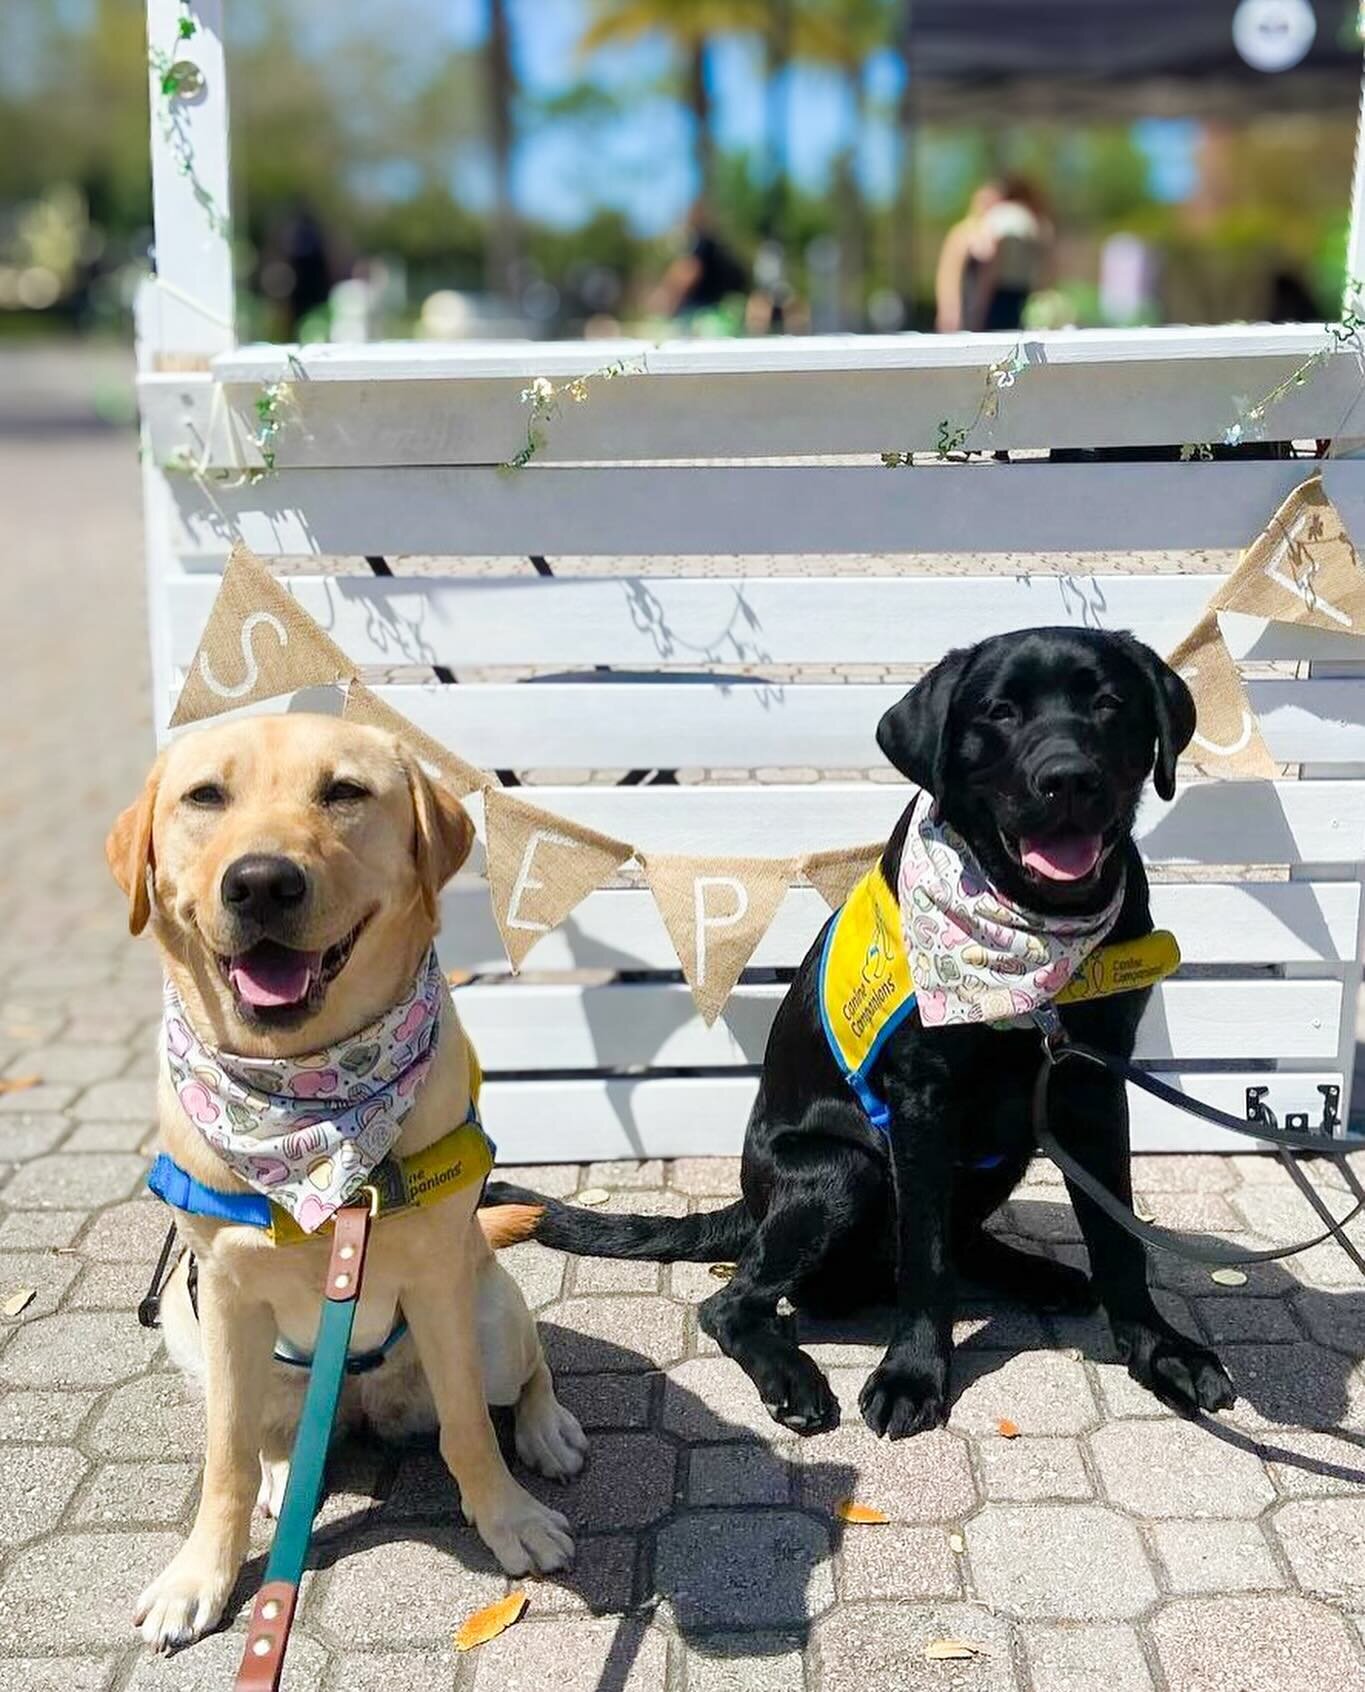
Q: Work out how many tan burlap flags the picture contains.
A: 7